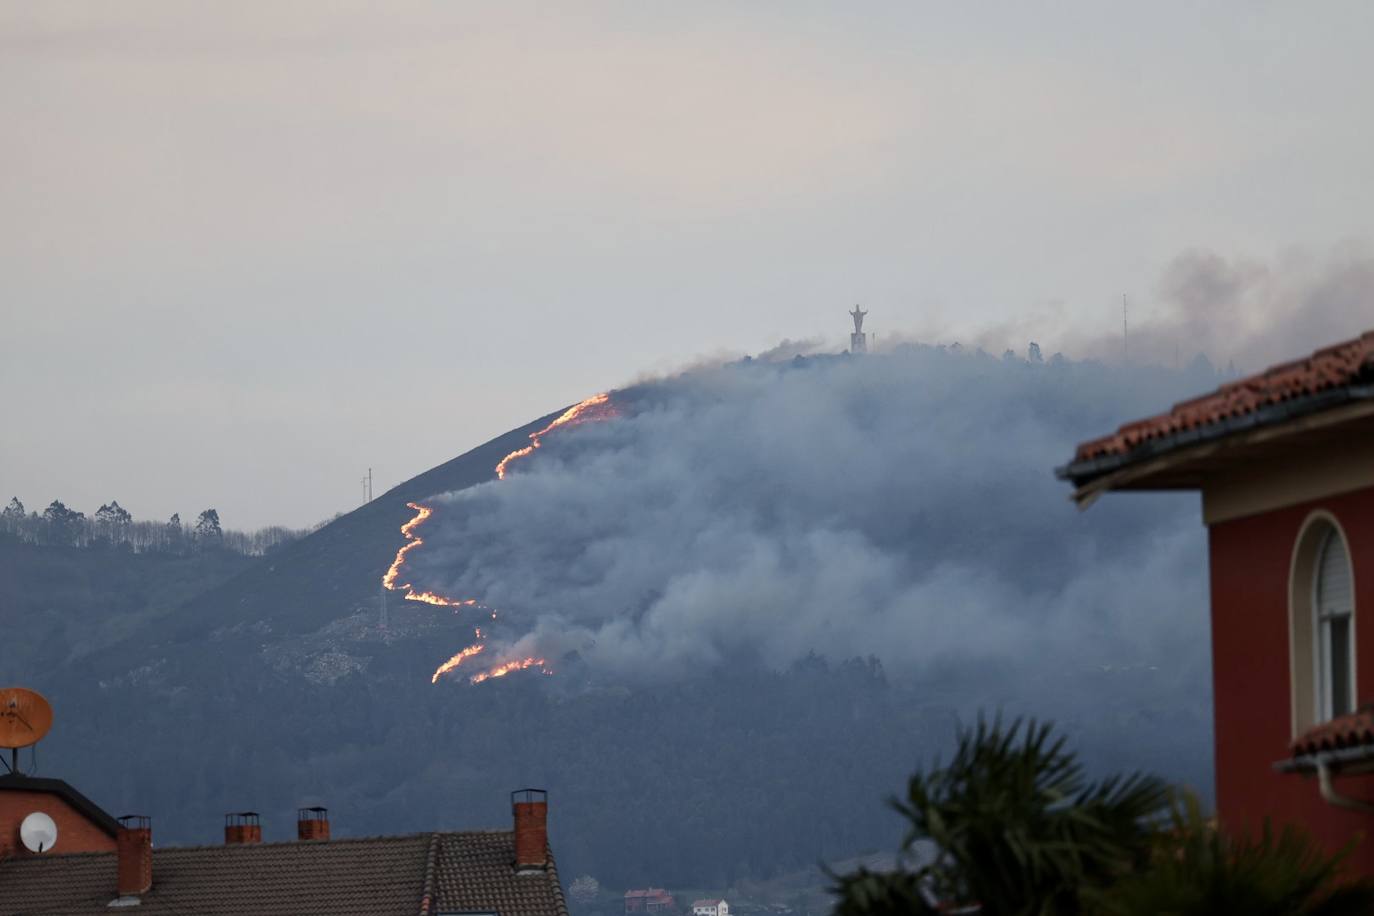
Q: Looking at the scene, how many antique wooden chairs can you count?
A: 0